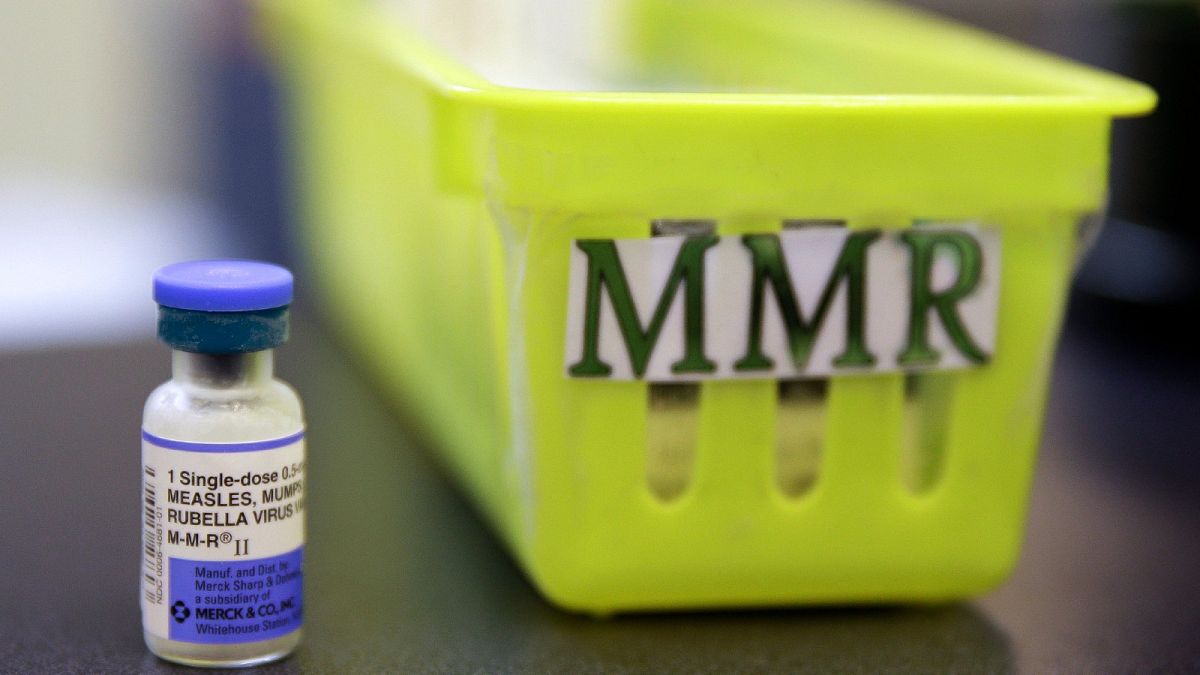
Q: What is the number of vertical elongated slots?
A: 3